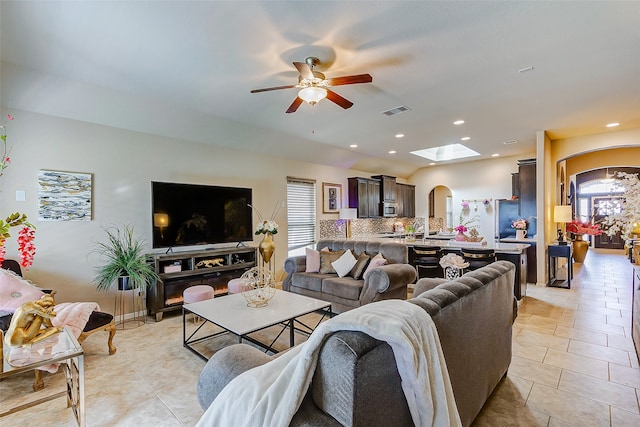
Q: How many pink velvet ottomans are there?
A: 2